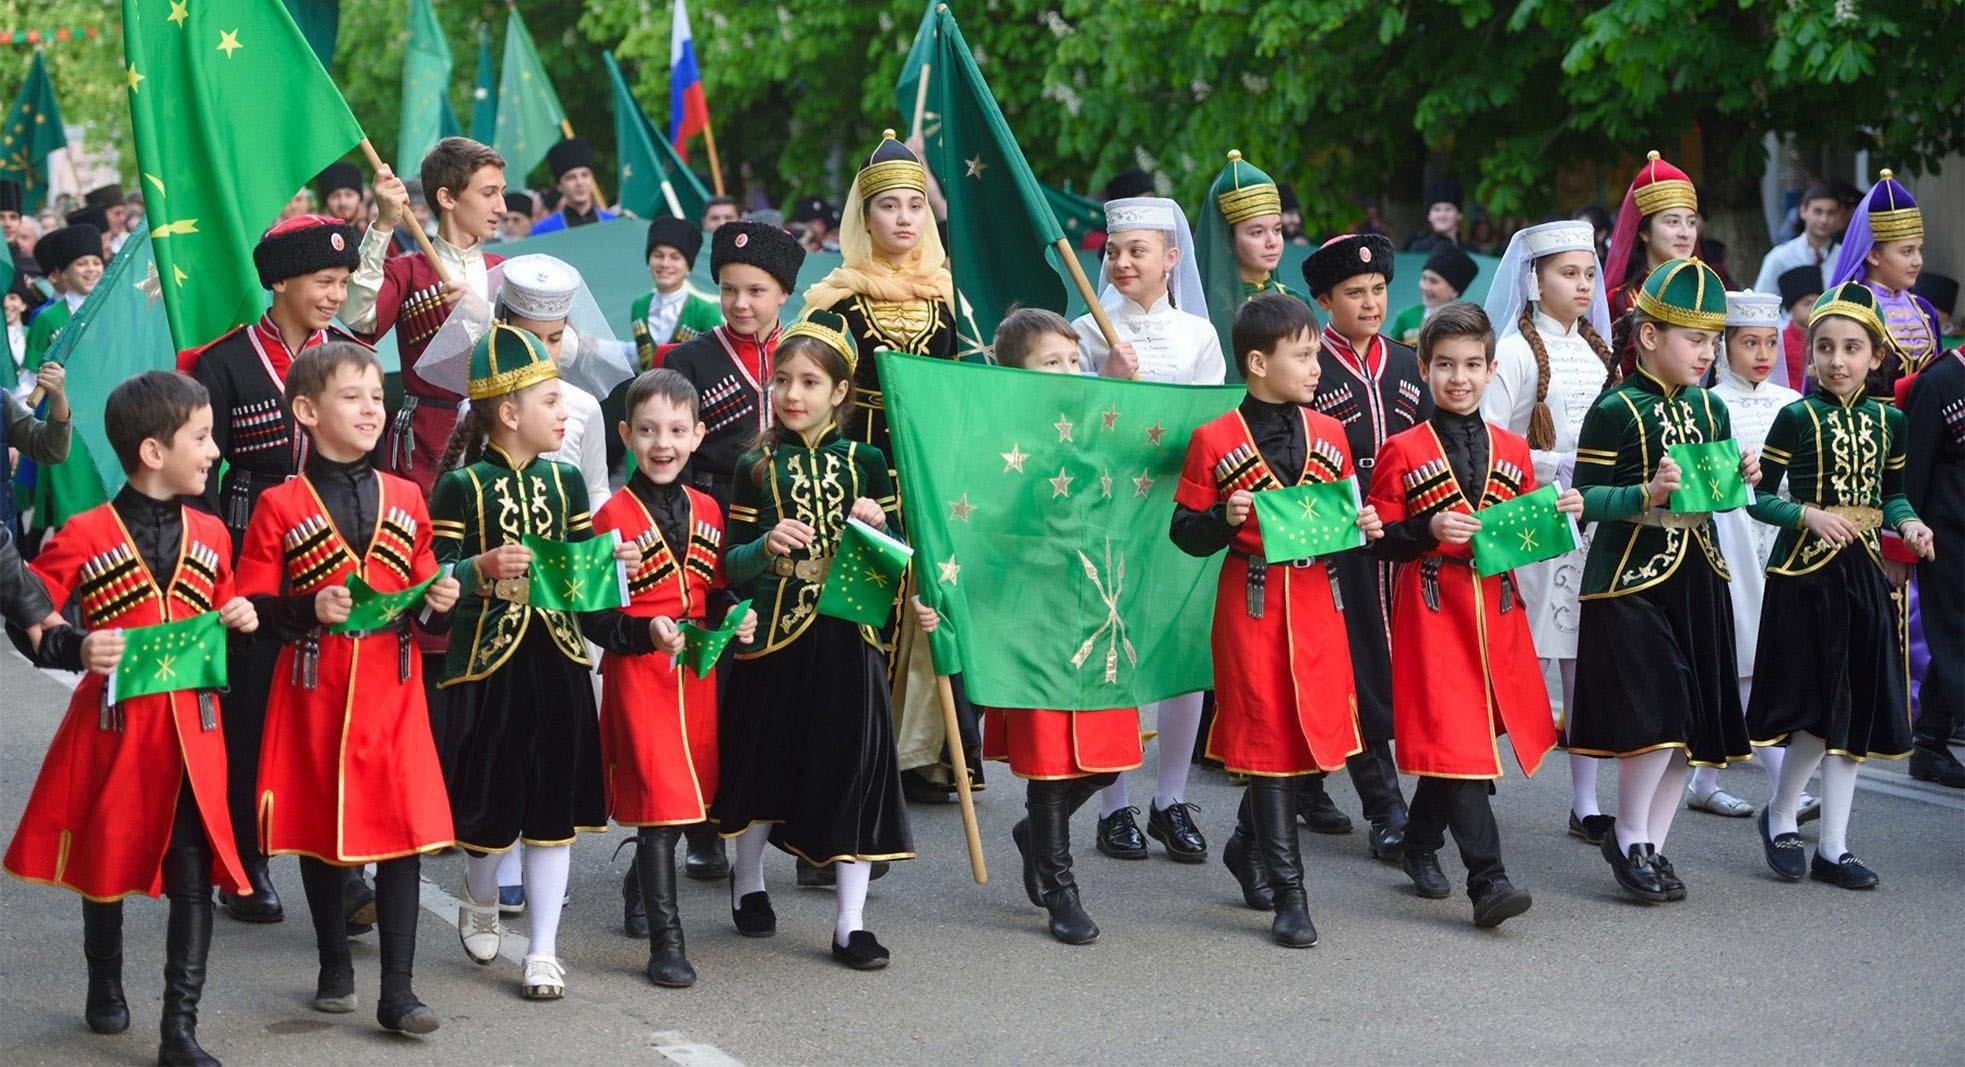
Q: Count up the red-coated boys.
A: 6